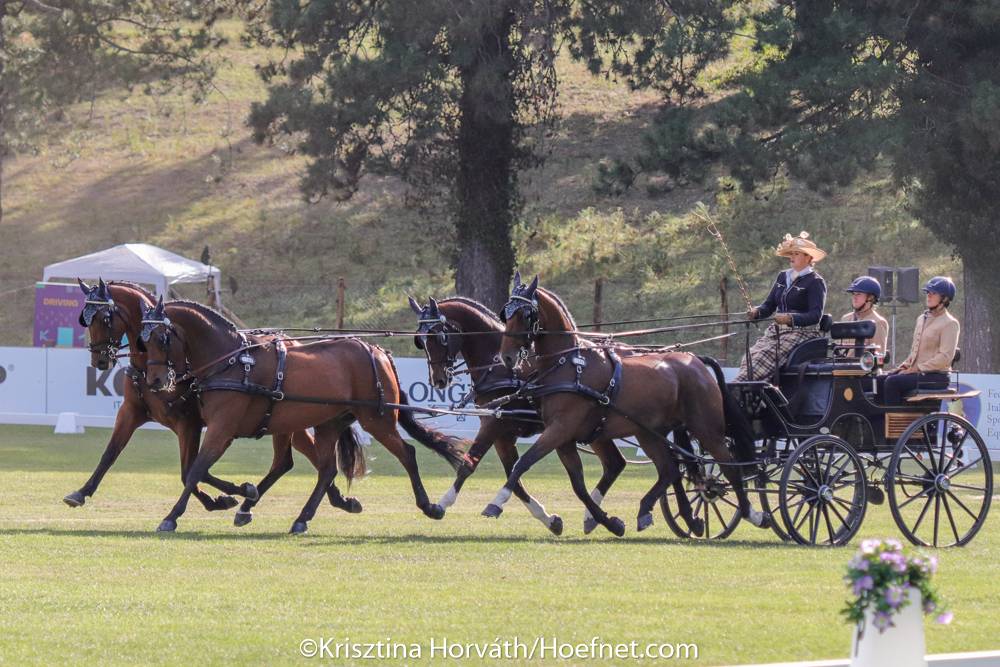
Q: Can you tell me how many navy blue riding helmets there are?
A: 2